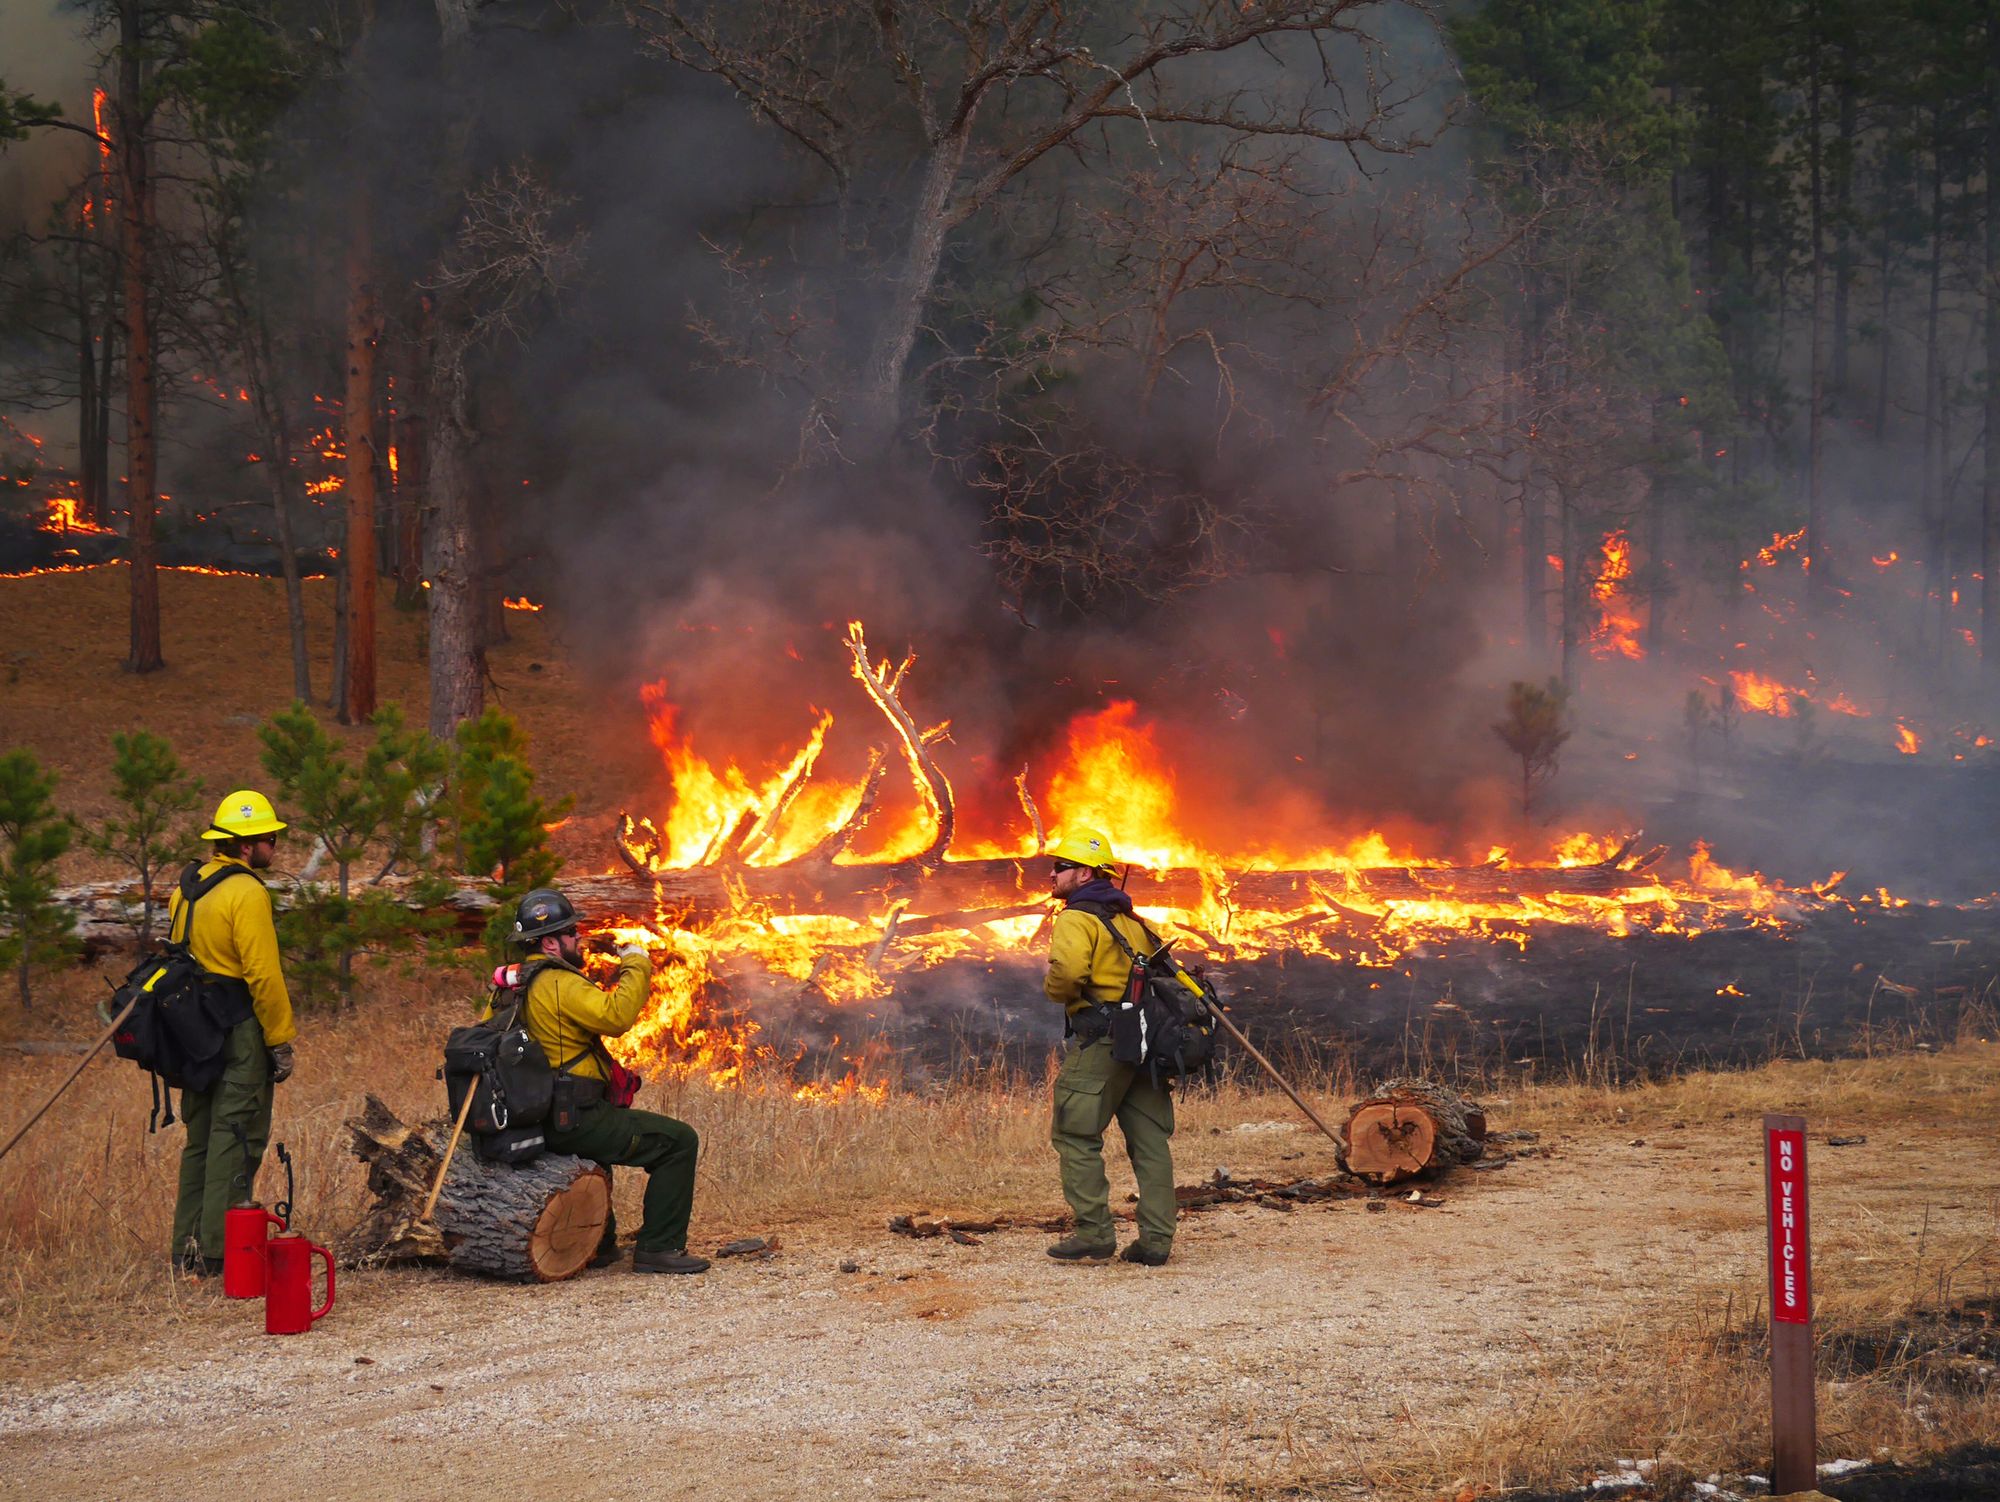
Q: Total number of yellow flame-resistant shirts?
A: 3